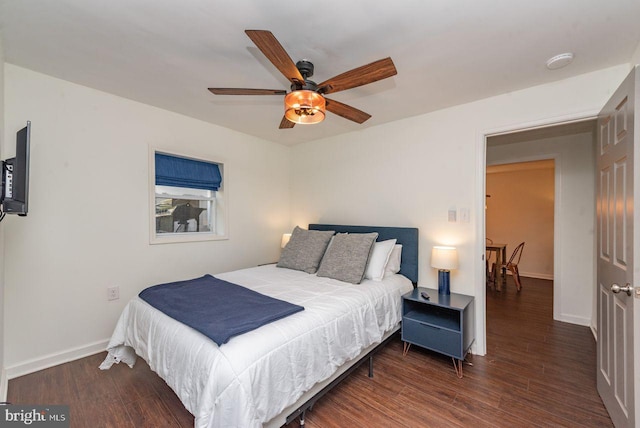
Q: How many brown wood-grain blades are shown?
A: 5